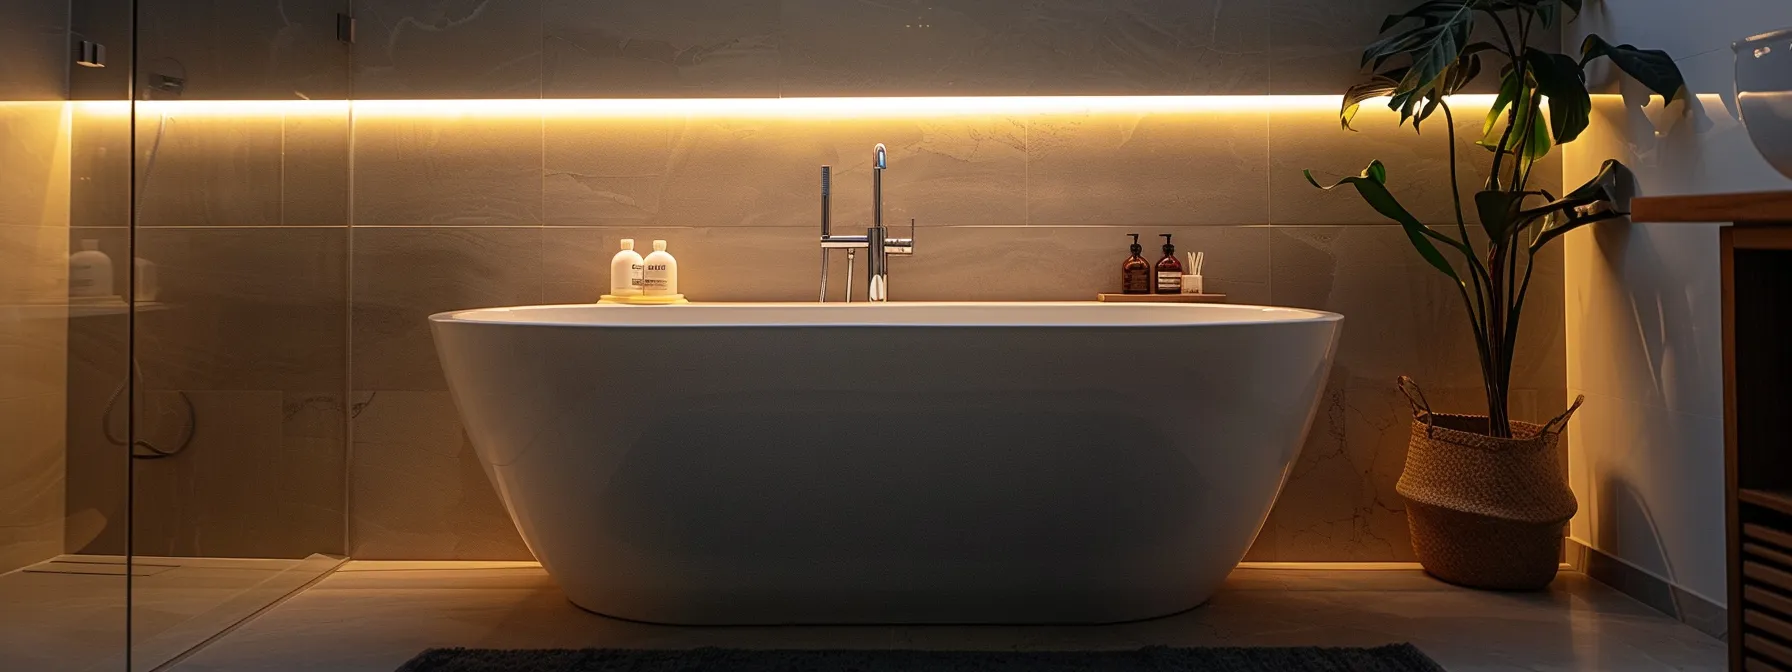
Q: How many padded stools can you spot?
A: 0